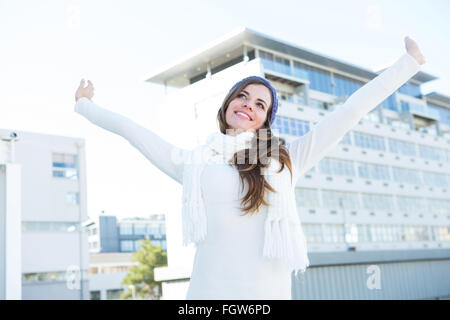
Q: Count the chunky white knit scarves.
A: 1